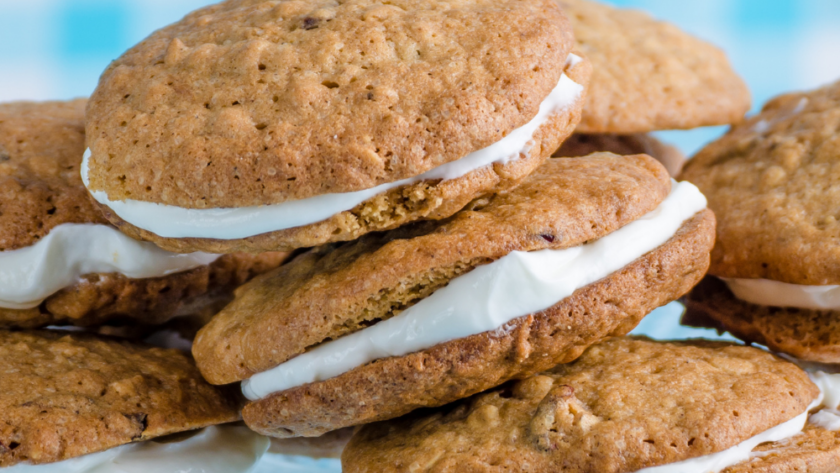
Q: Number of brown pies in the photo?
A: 7